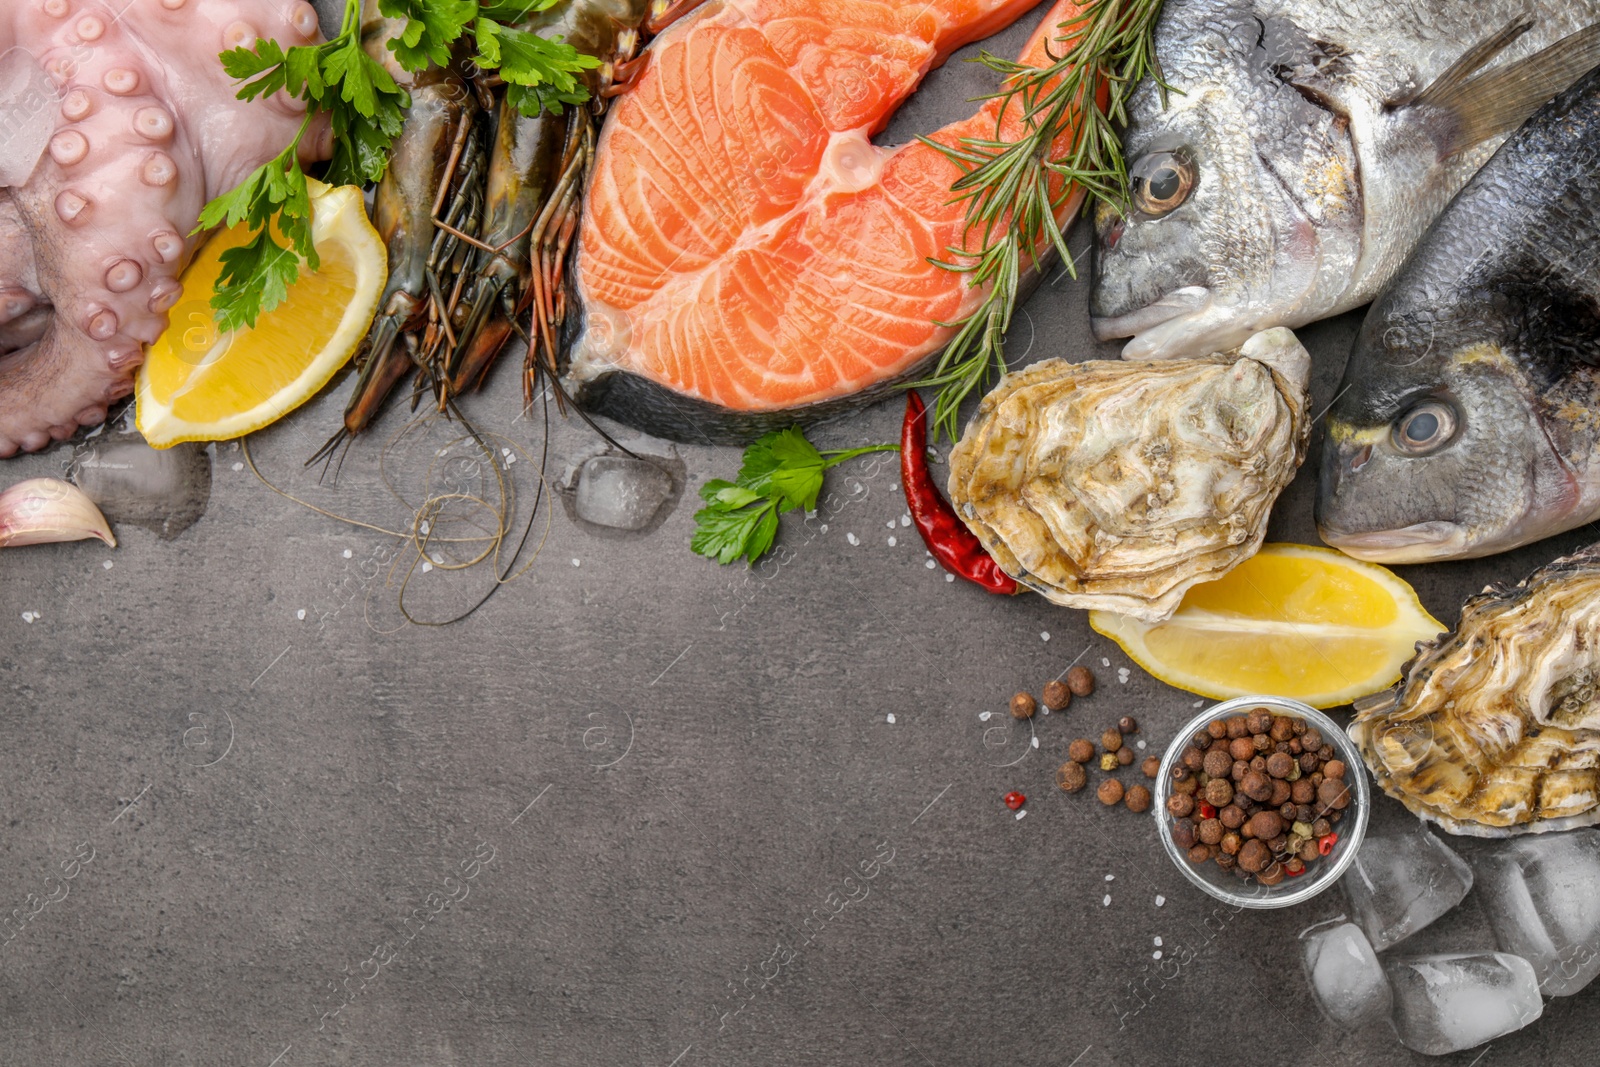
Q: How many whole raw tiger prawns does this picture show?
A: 2